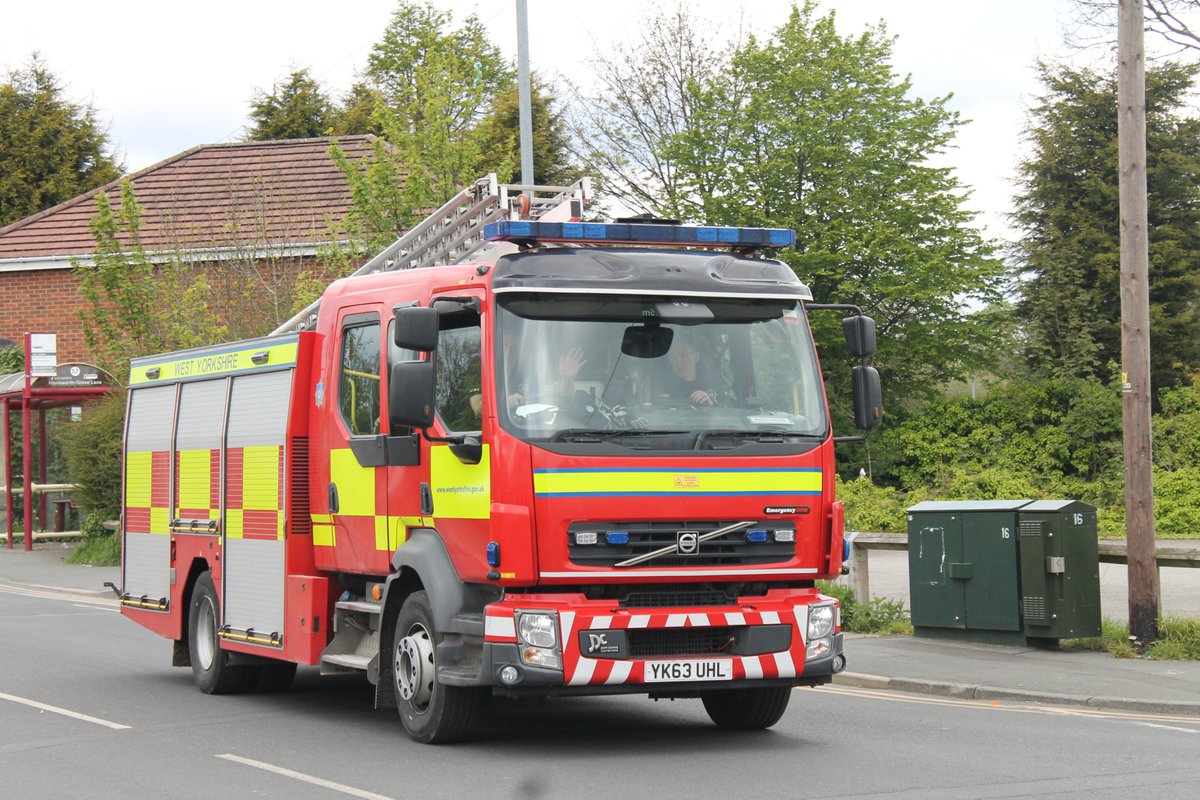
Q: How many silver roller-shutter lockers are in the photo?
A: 3